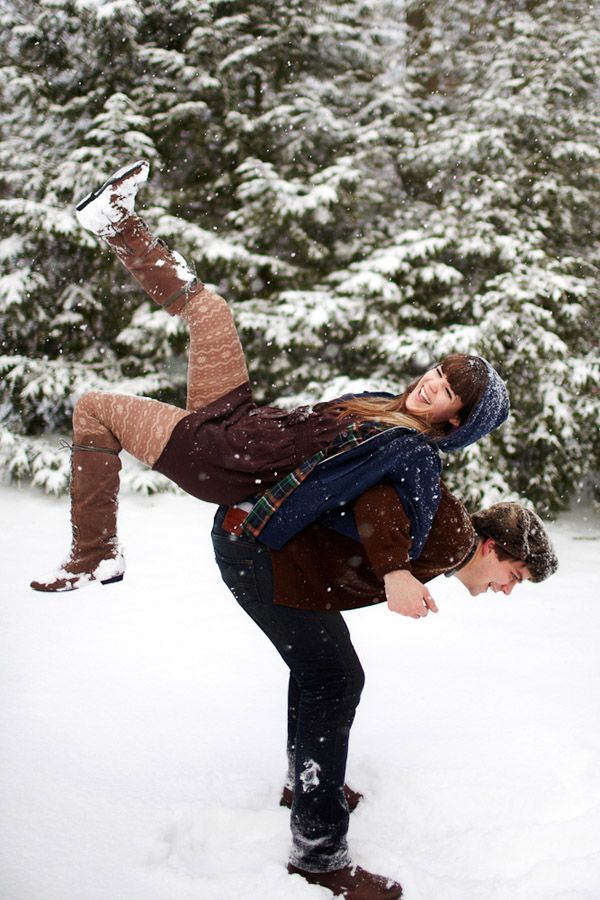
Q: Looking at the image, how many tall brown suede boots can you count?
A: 2